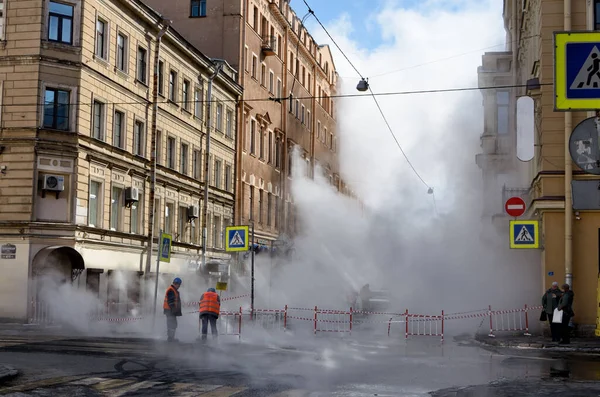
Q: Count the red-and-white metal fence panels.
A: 5